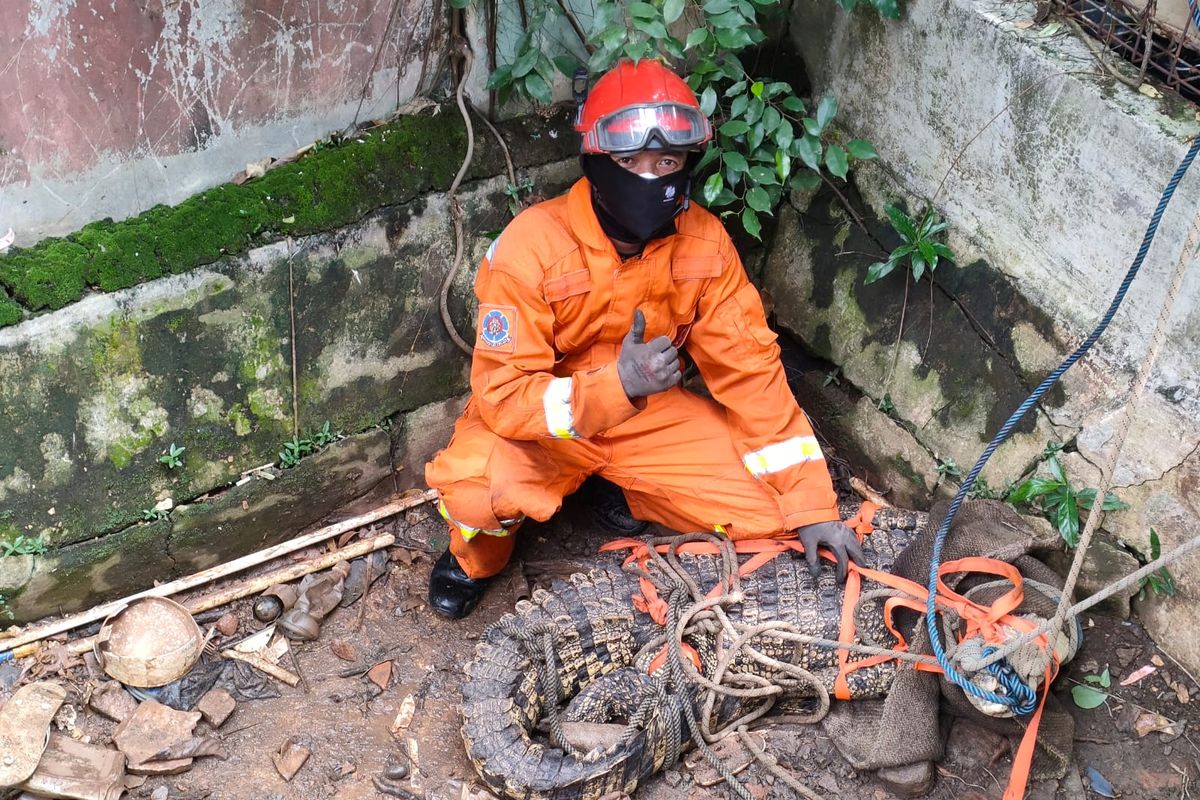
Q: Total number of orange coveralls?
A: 1